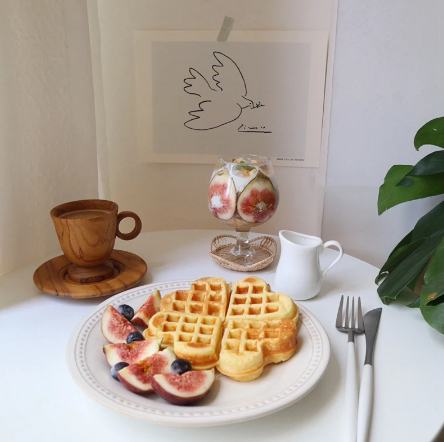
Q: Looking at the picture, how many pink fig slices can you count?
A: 7